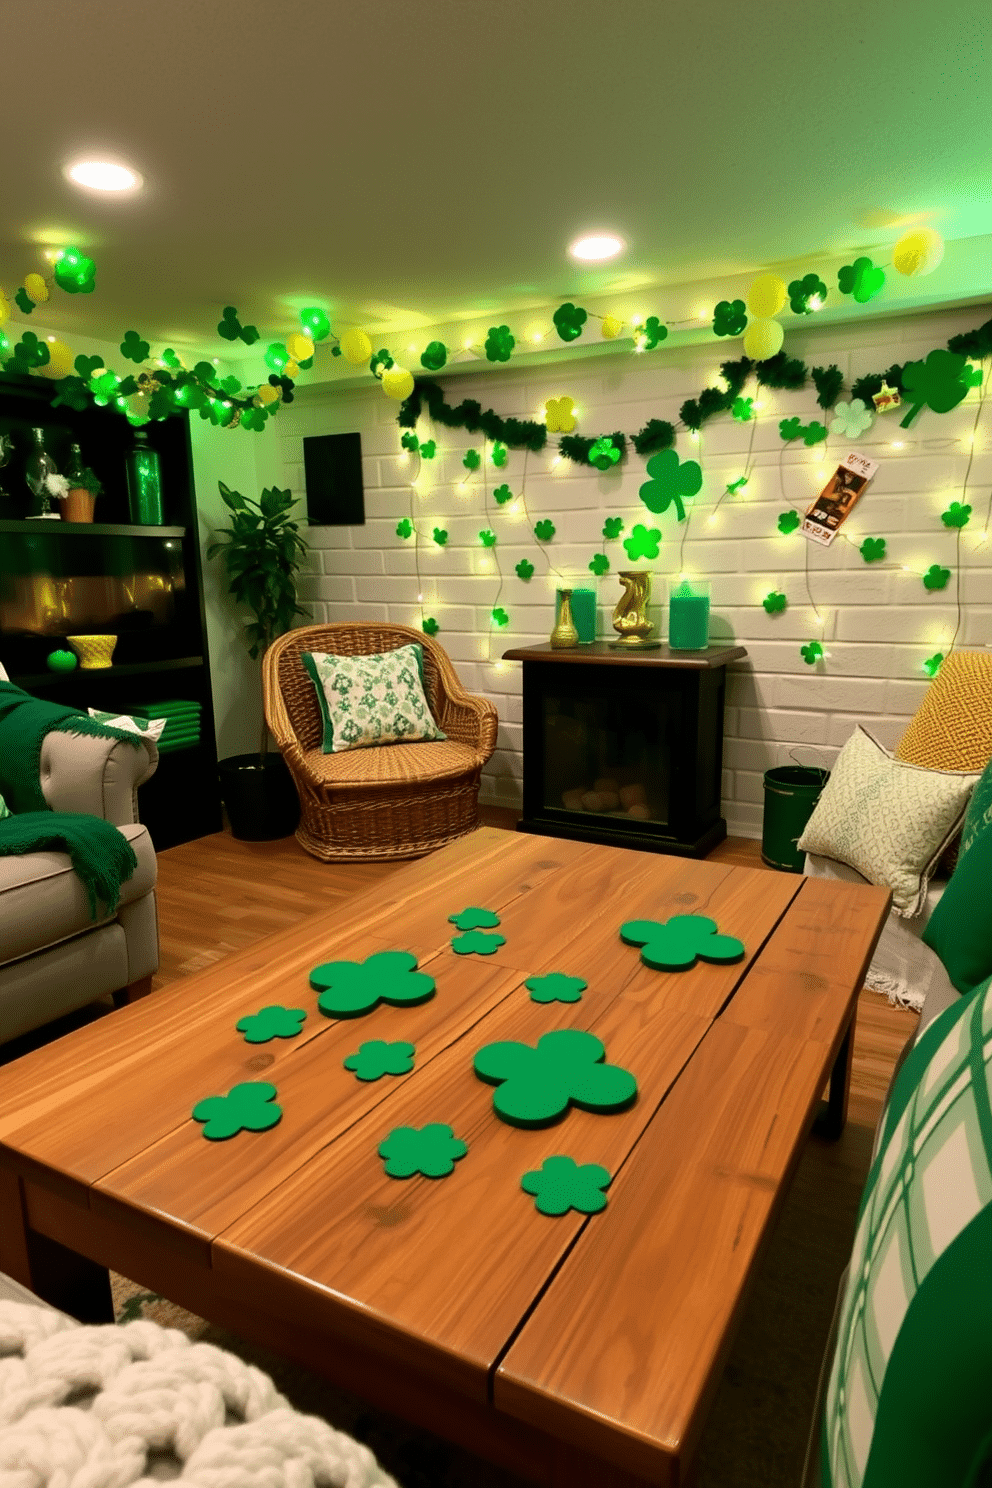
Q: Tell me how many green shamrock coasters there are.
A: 11